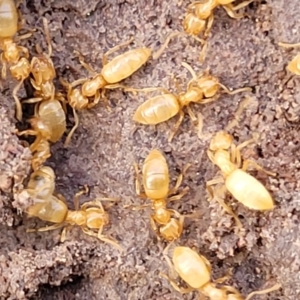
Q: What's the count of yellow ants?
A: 11